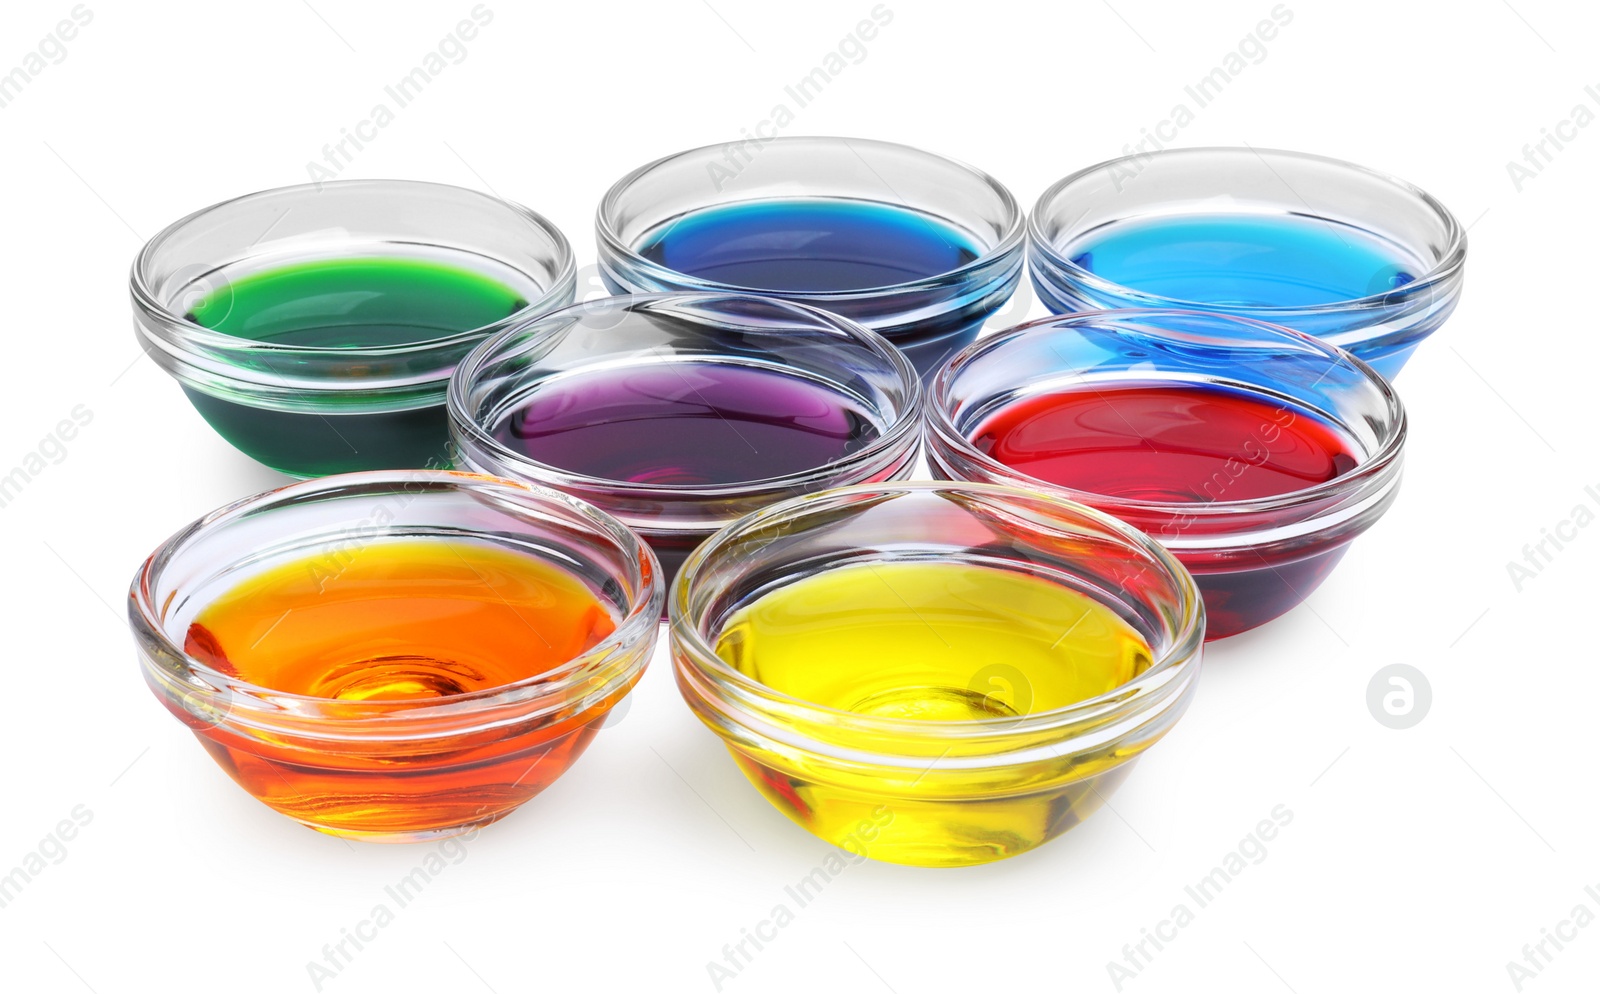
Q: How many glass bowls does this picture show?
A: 7